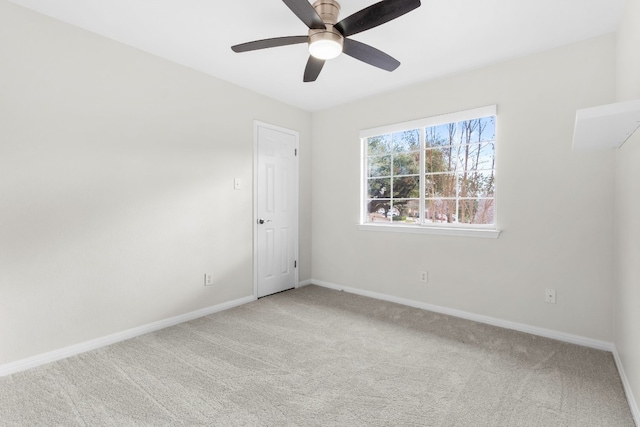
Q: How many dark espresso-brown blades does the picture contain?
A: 5